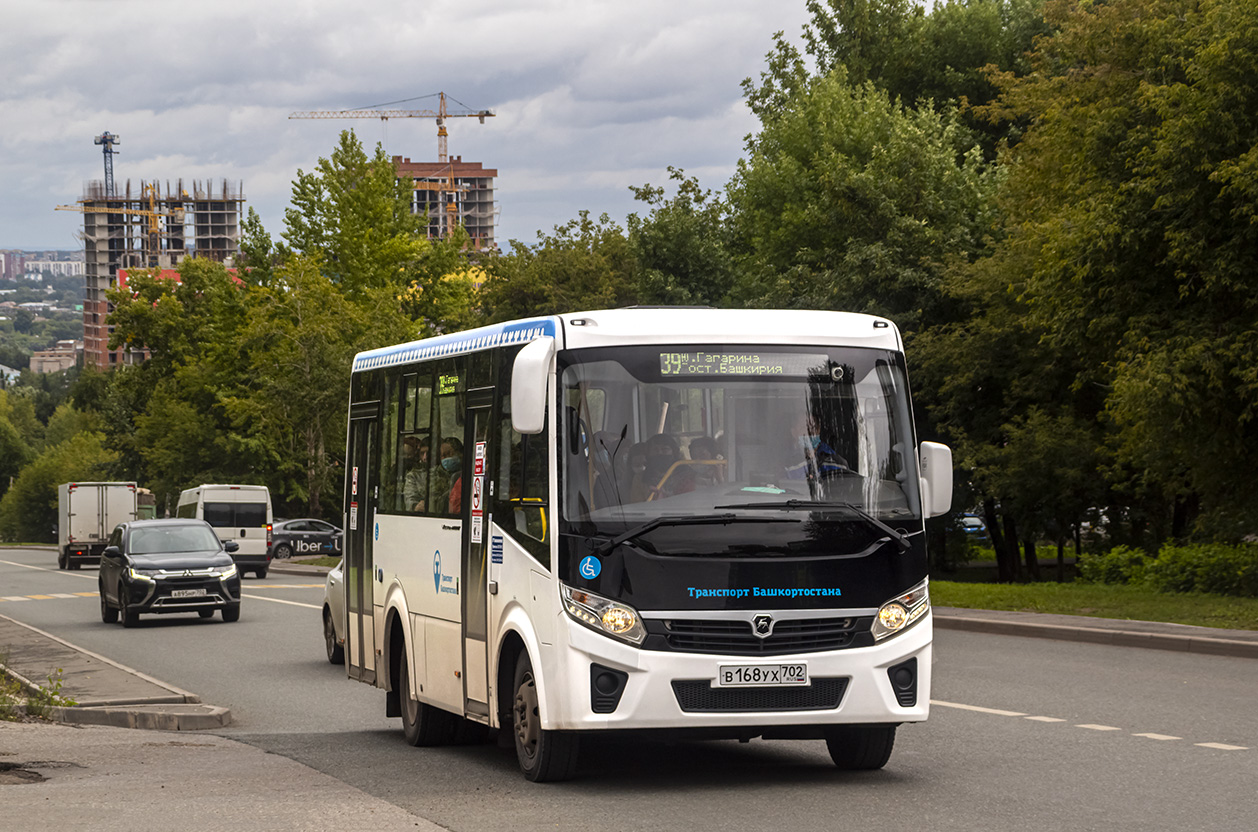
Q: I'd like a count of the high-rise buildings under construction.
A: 2